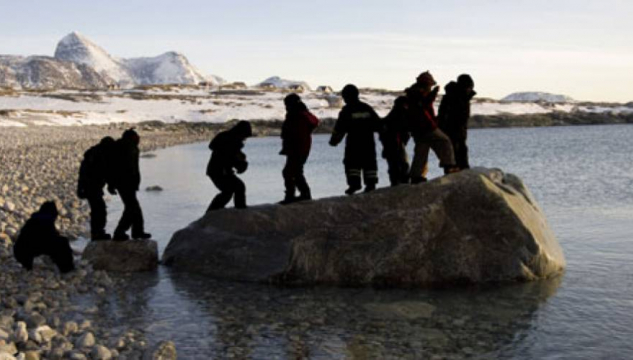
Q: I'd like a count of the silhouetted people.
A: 9